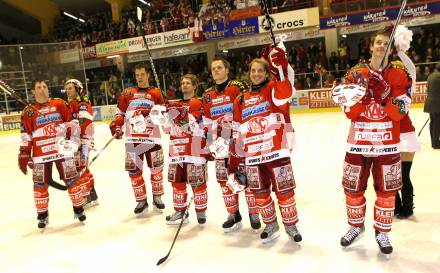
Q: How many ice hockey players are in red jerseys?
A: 7